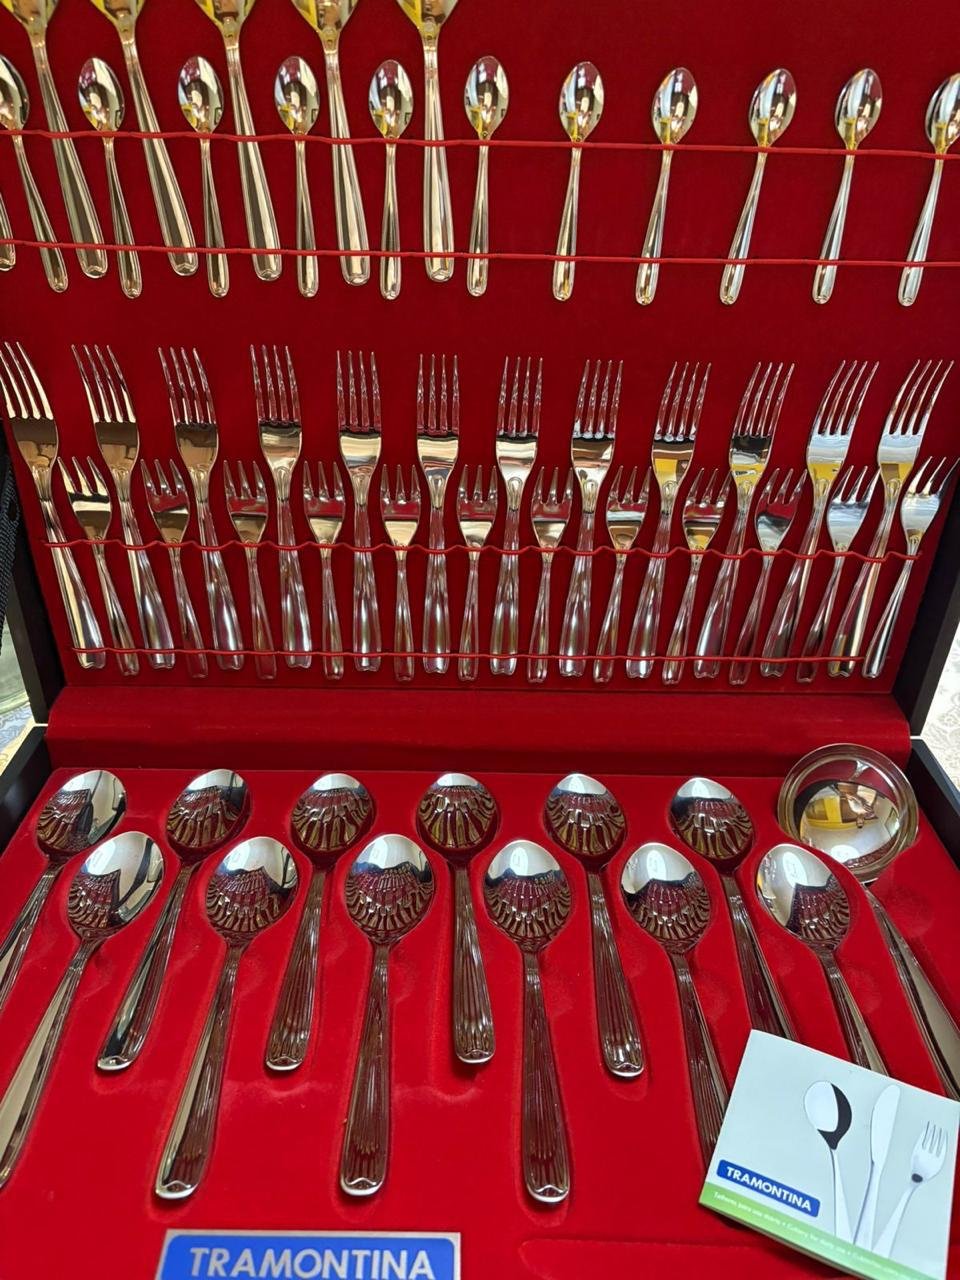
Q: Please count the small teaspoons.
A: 11